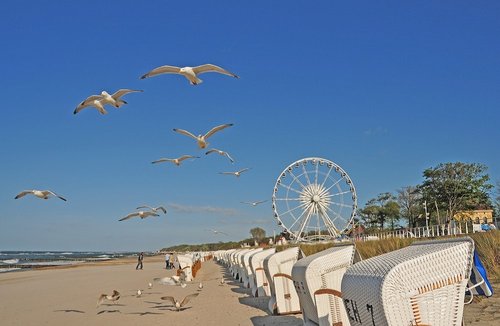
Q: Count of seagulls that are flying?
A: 12